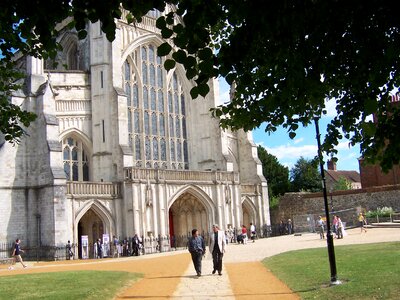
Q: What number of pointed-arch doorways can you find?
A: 3